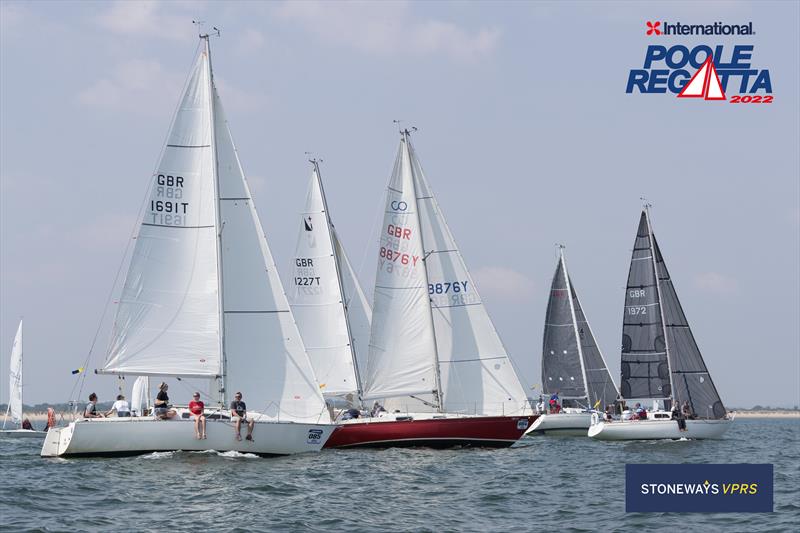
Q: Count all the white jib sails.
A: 3